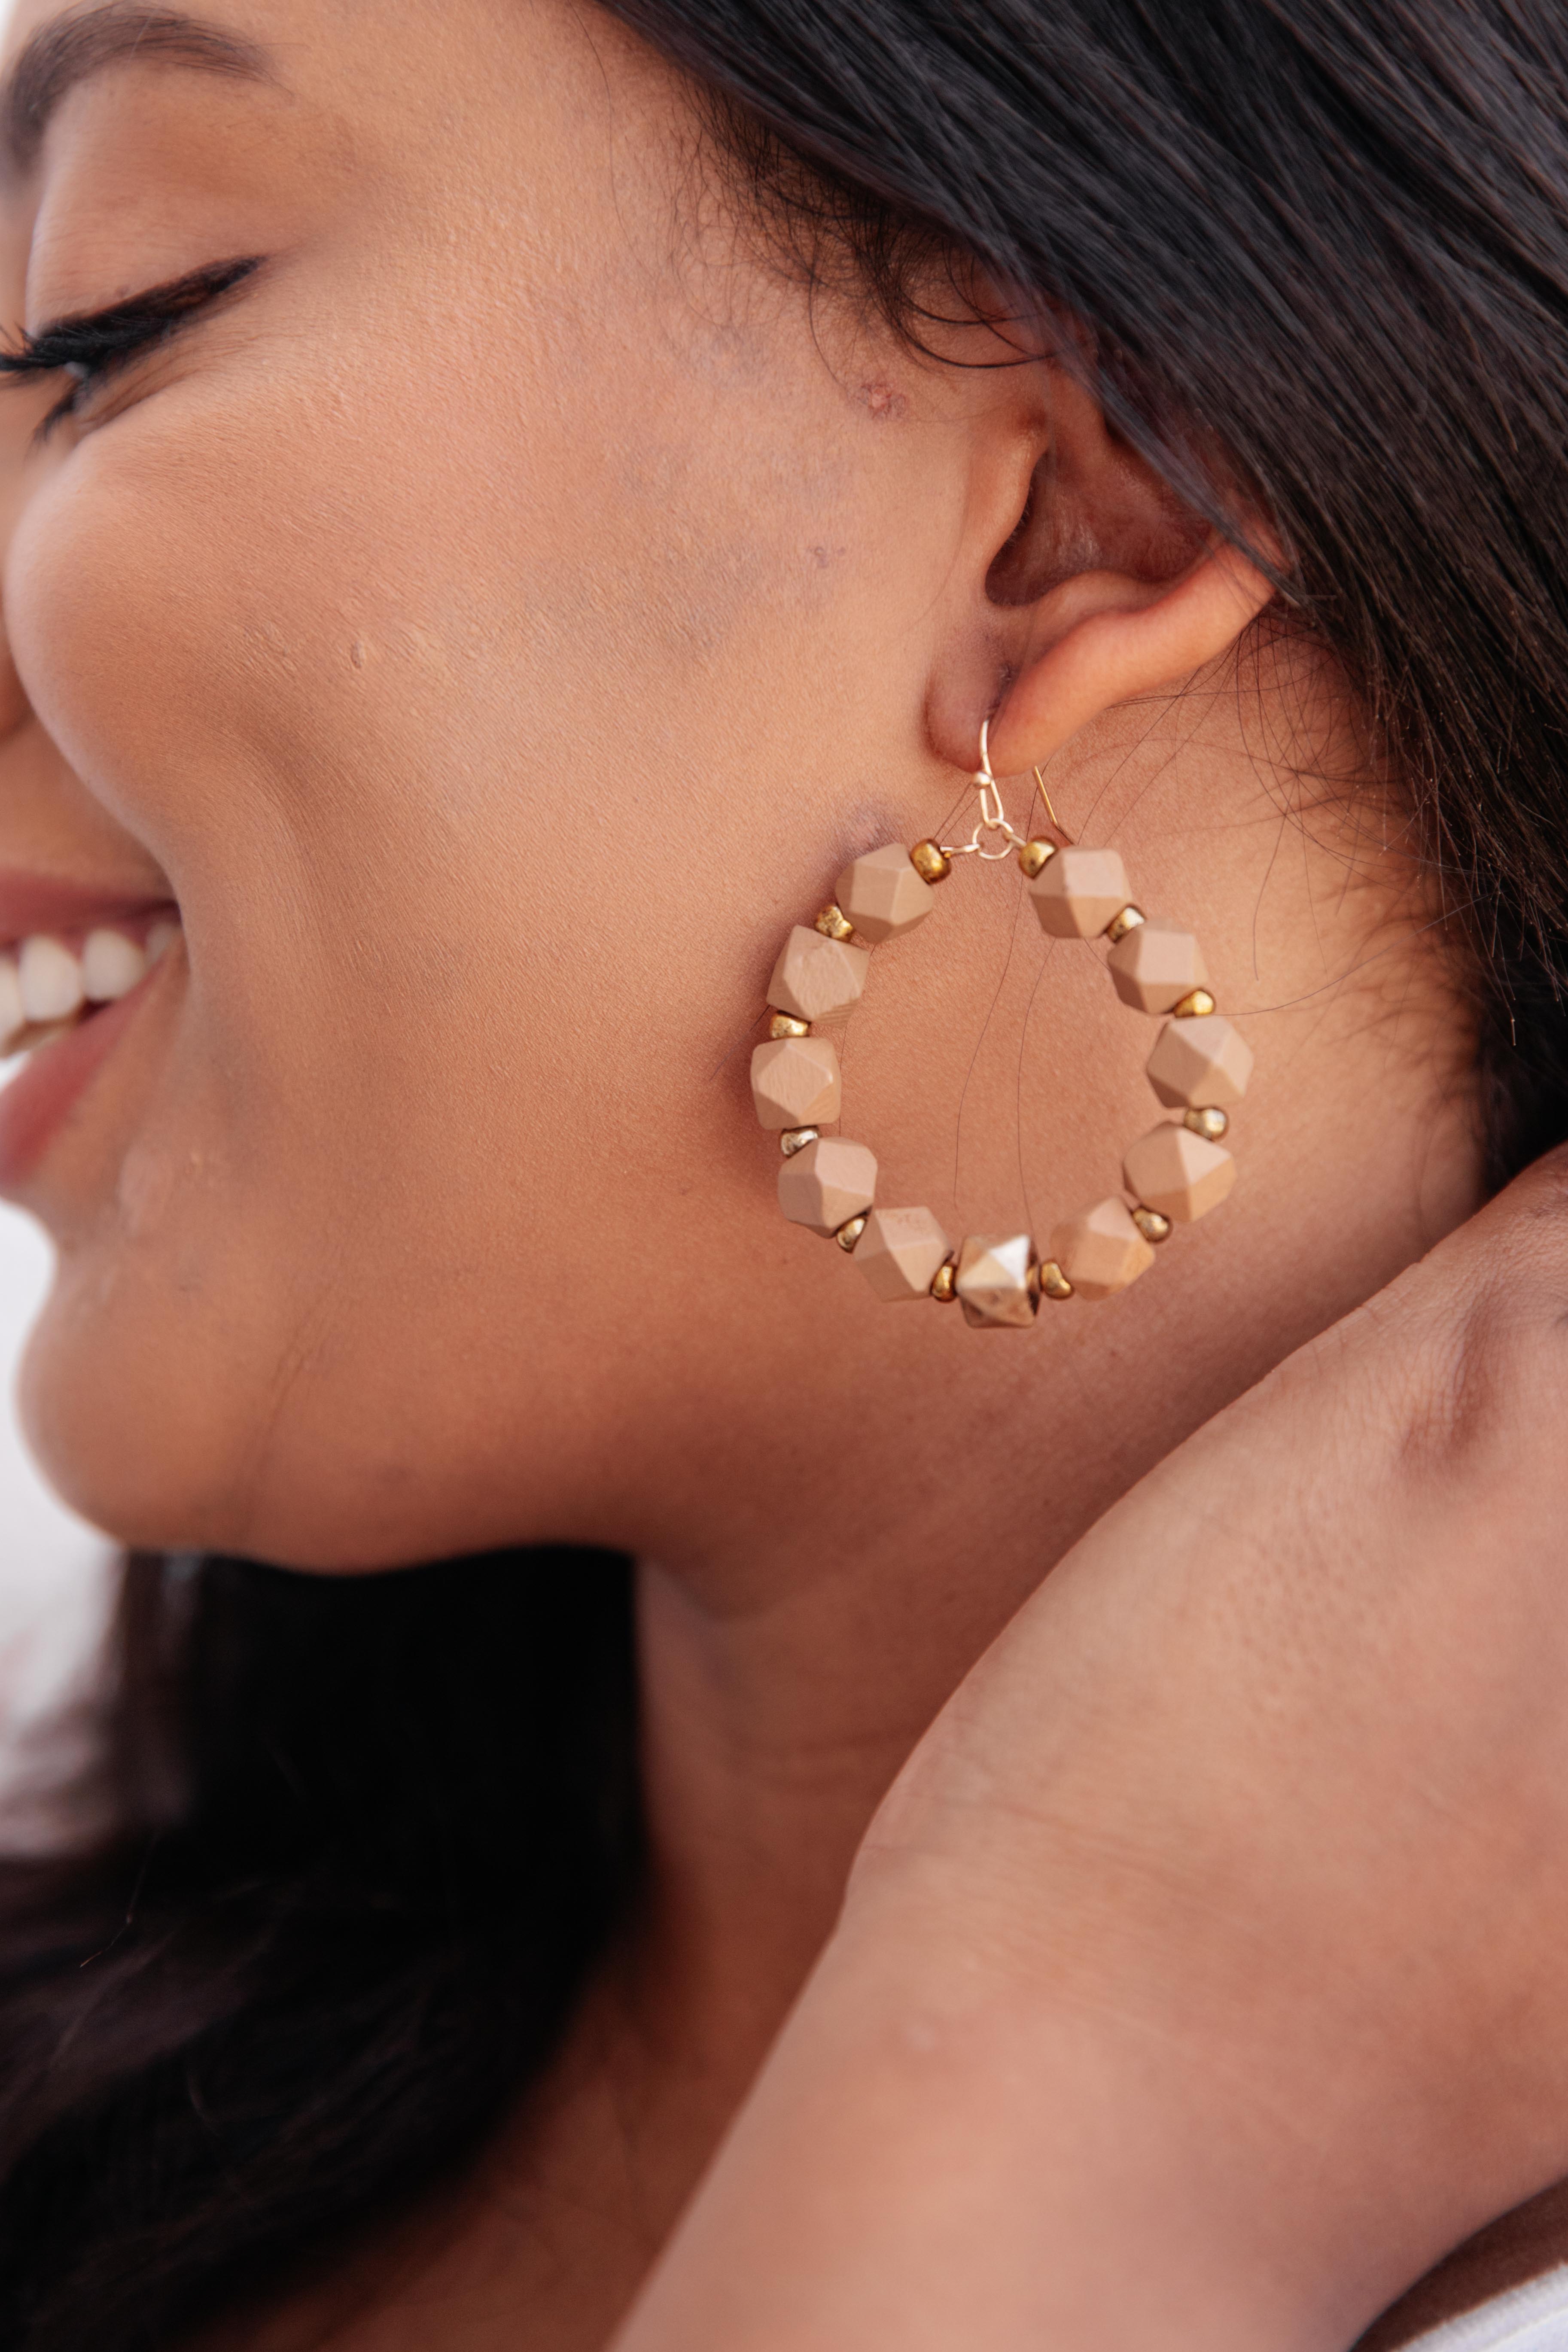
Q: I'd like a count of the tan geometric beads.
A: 10